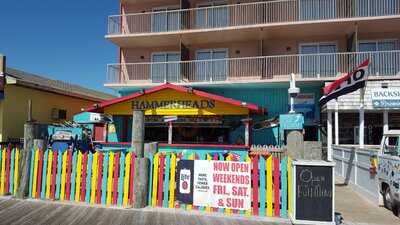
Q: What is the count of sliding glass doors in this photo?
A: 8